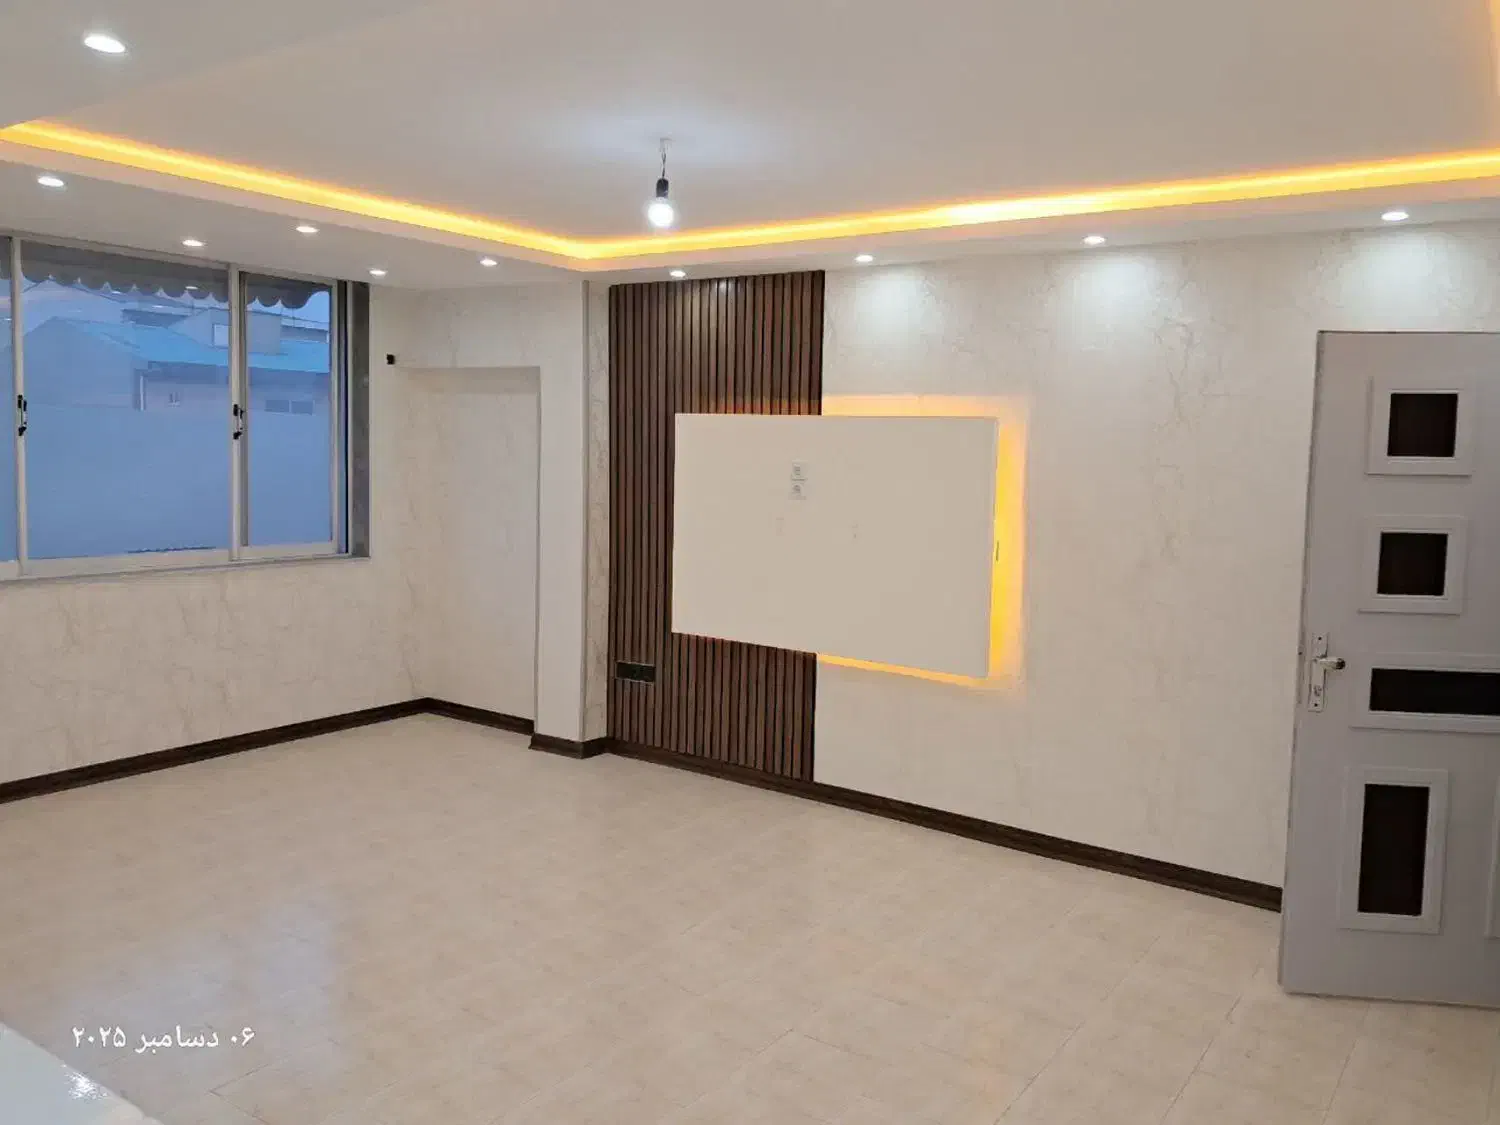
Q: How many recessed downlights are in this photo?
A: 10